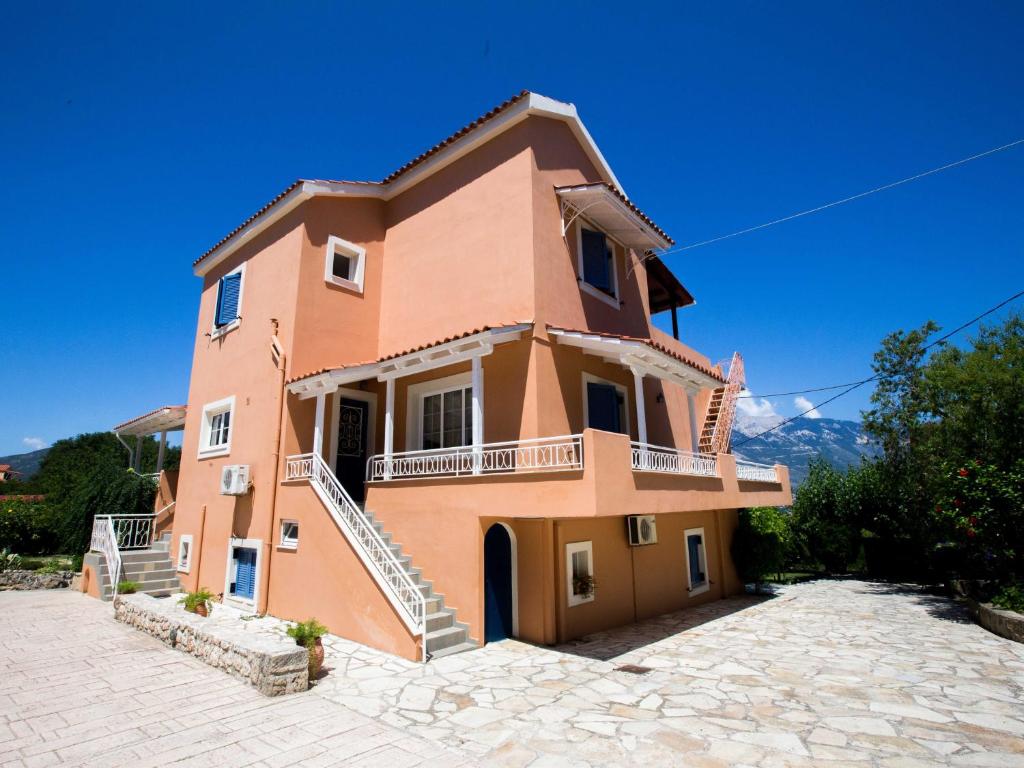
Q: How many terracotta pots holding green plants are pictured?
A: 2